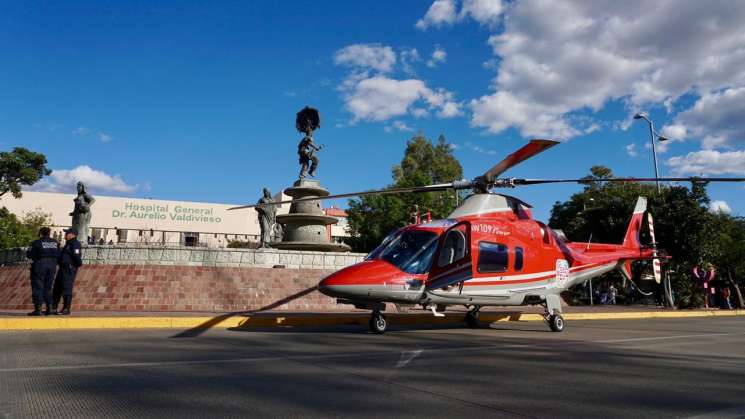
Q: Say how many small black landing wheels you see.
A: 3